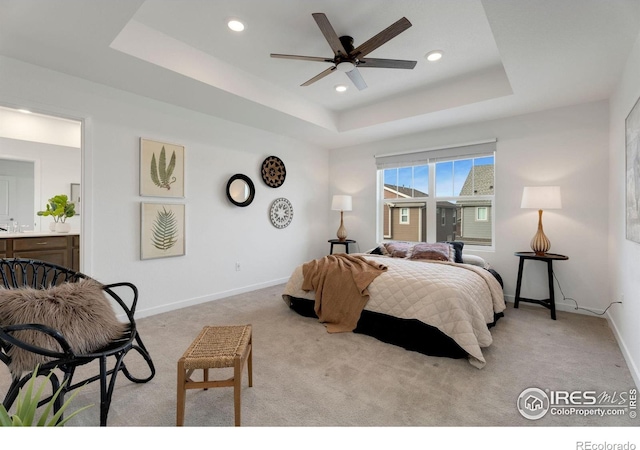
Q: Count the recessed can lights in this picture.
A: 3